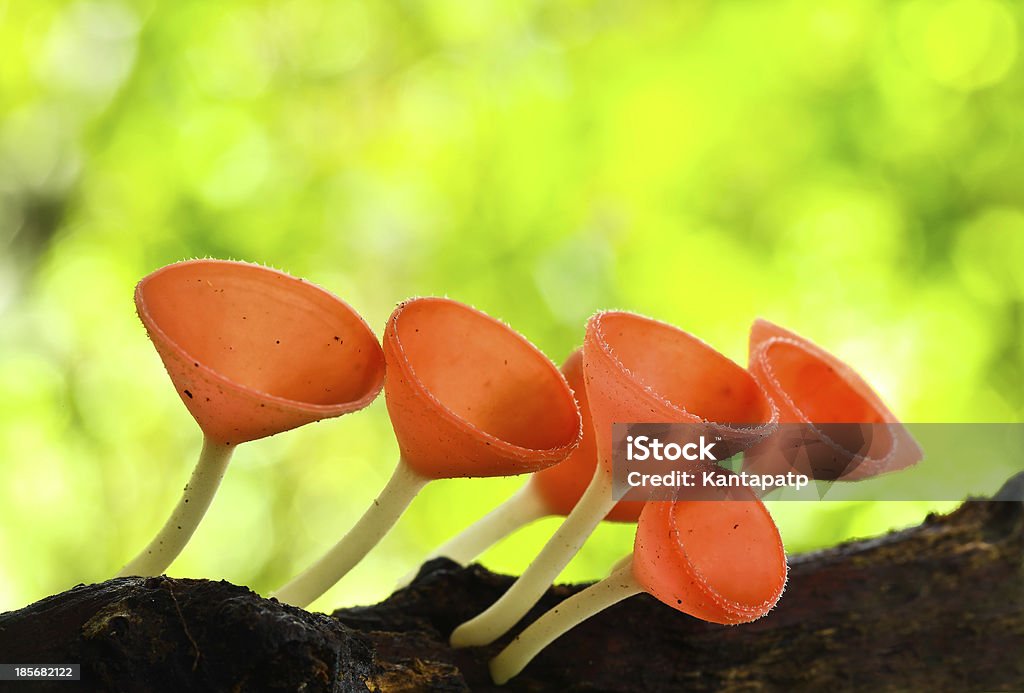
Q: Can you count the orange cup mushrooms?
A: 6